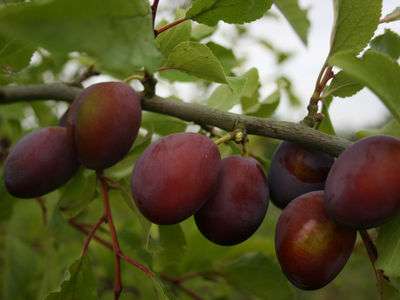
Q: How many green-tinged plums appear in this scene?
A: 2